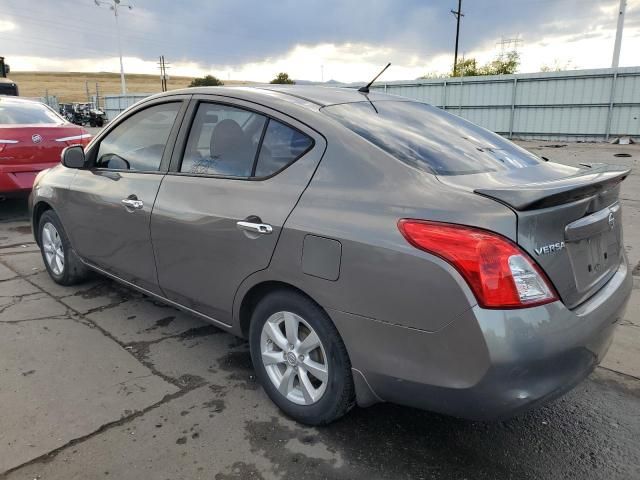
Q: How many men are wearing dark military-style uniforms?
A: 0